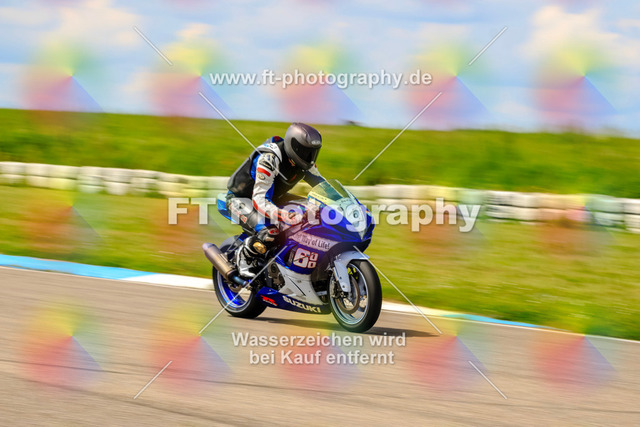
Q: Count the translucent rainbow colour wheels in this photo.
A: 15